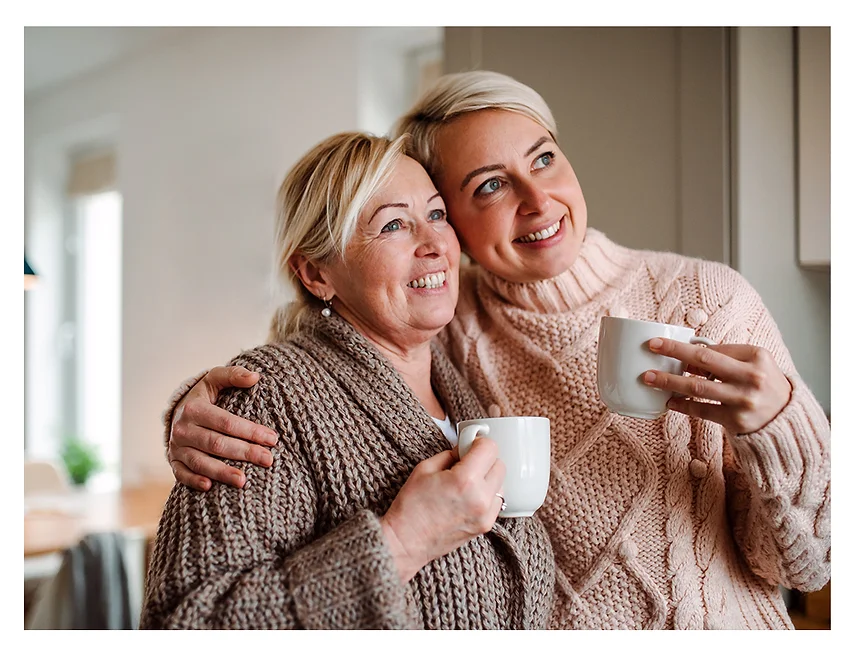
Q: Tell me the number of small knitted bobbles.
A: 5